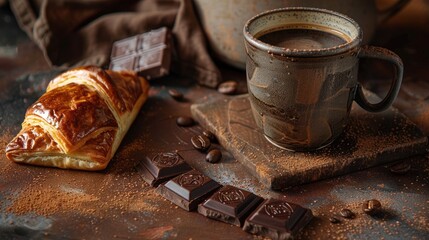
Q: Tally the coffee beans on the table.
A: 10